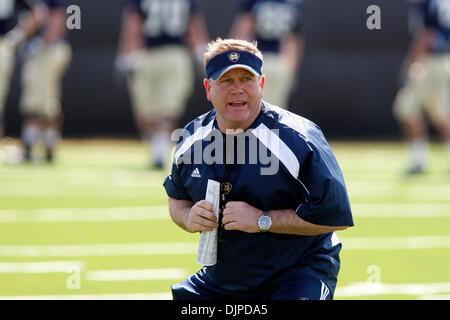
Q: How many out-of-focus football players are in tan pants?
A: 5